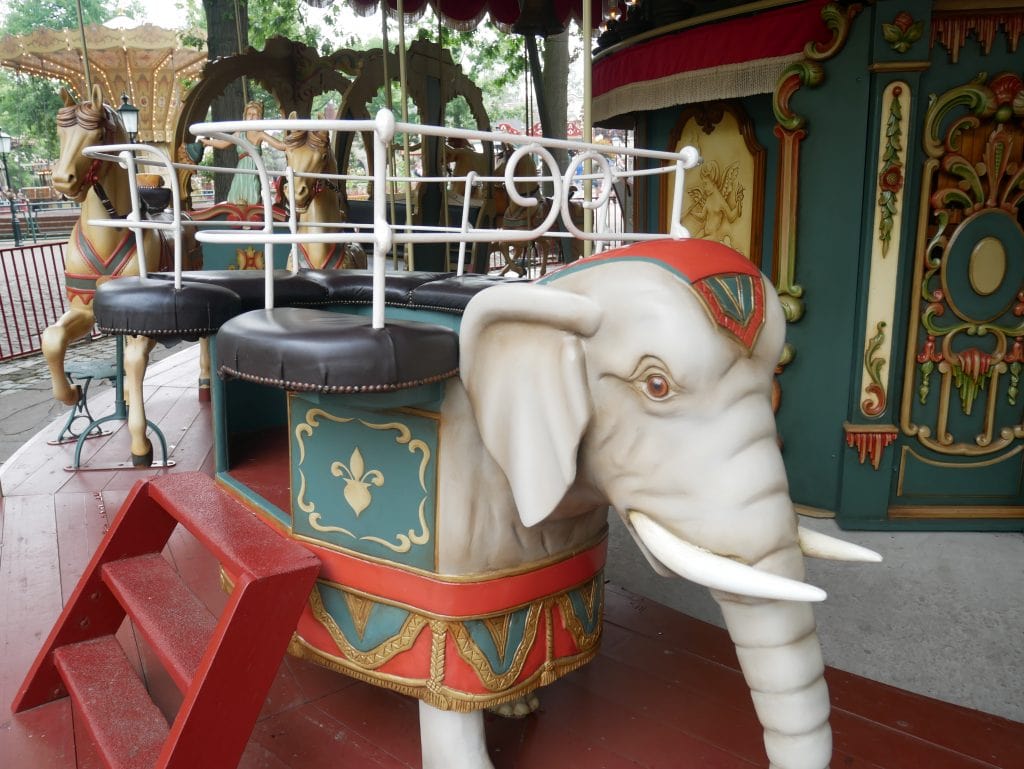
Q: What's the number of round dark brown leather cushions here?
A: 2